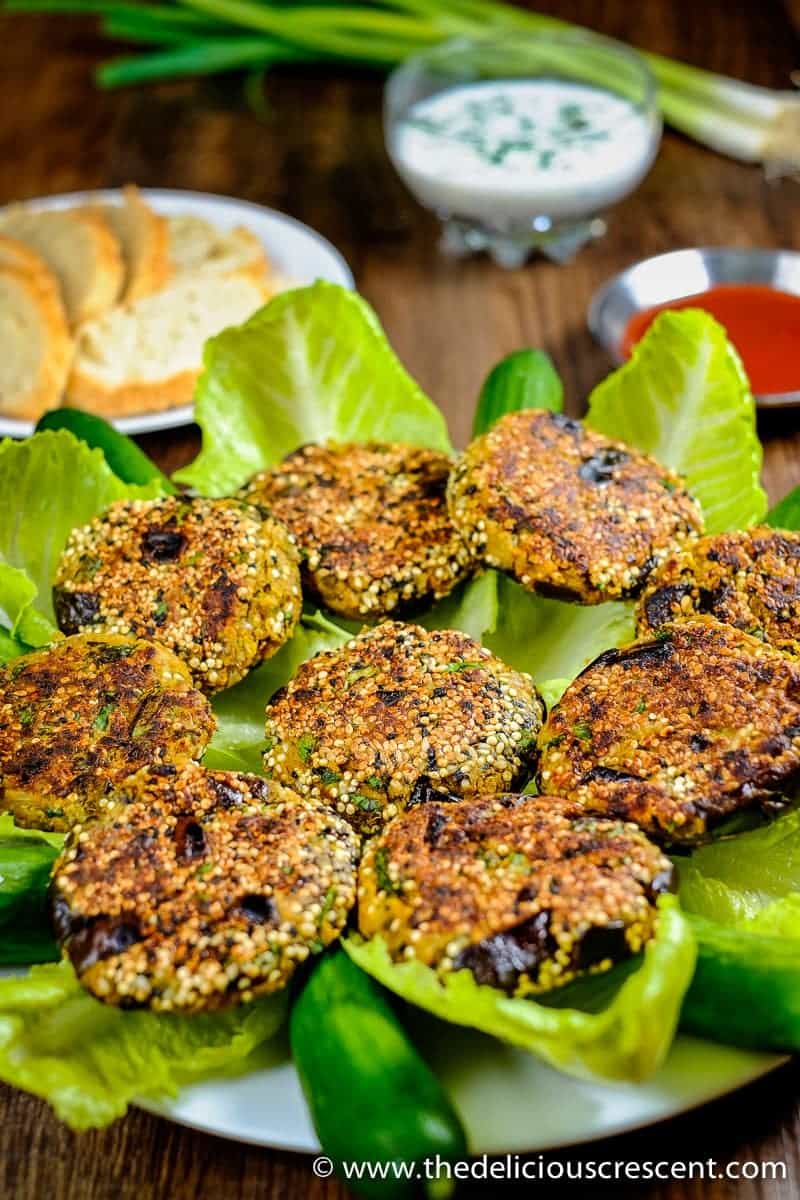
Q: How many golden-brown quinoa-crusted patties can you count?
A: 9